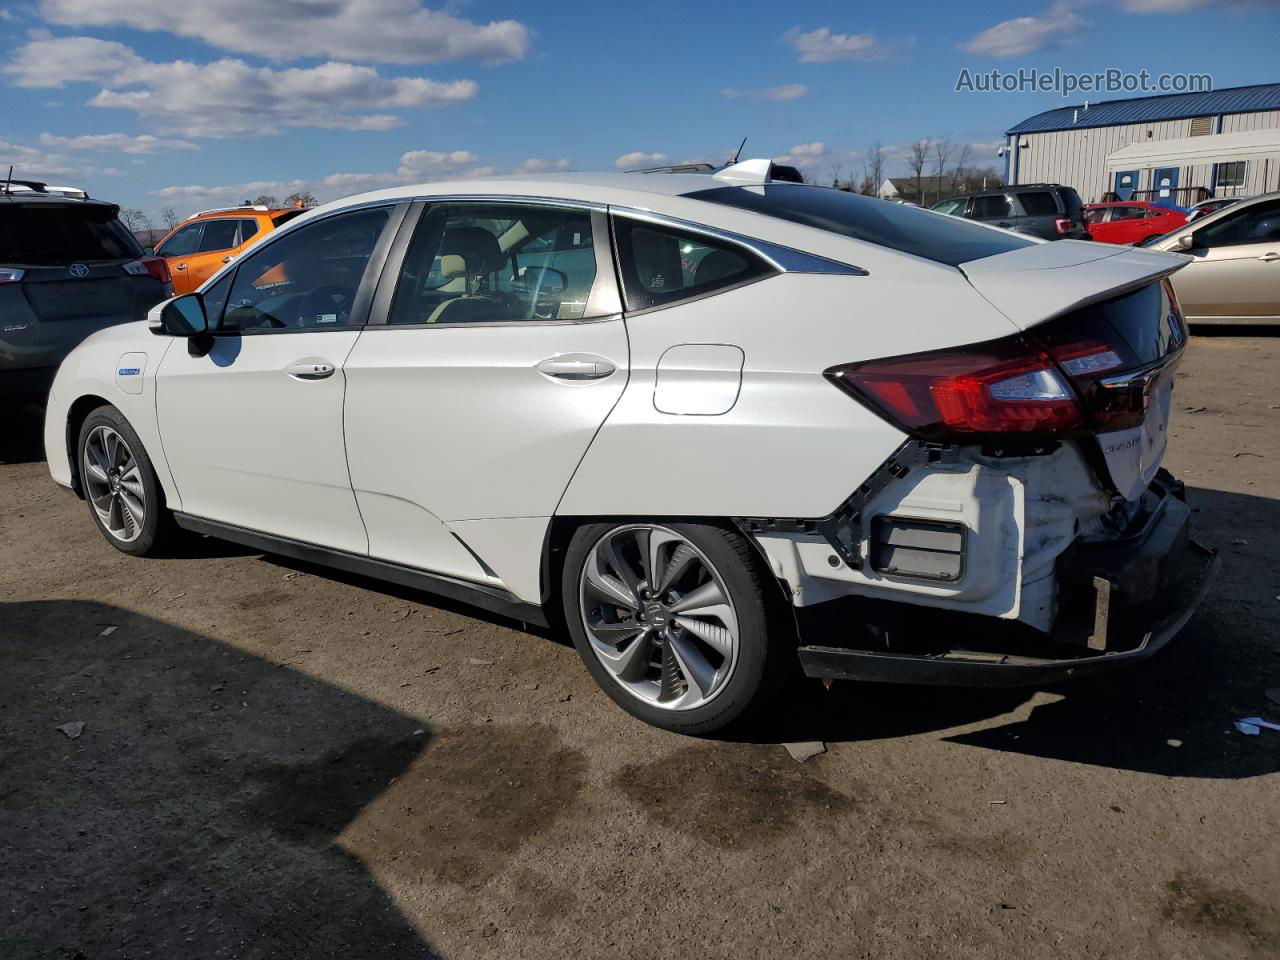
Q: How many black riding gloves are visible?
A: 0